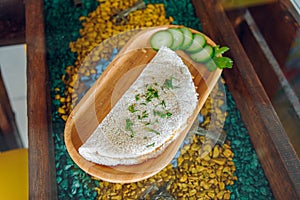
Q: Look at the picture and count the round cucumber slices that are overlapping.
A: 5